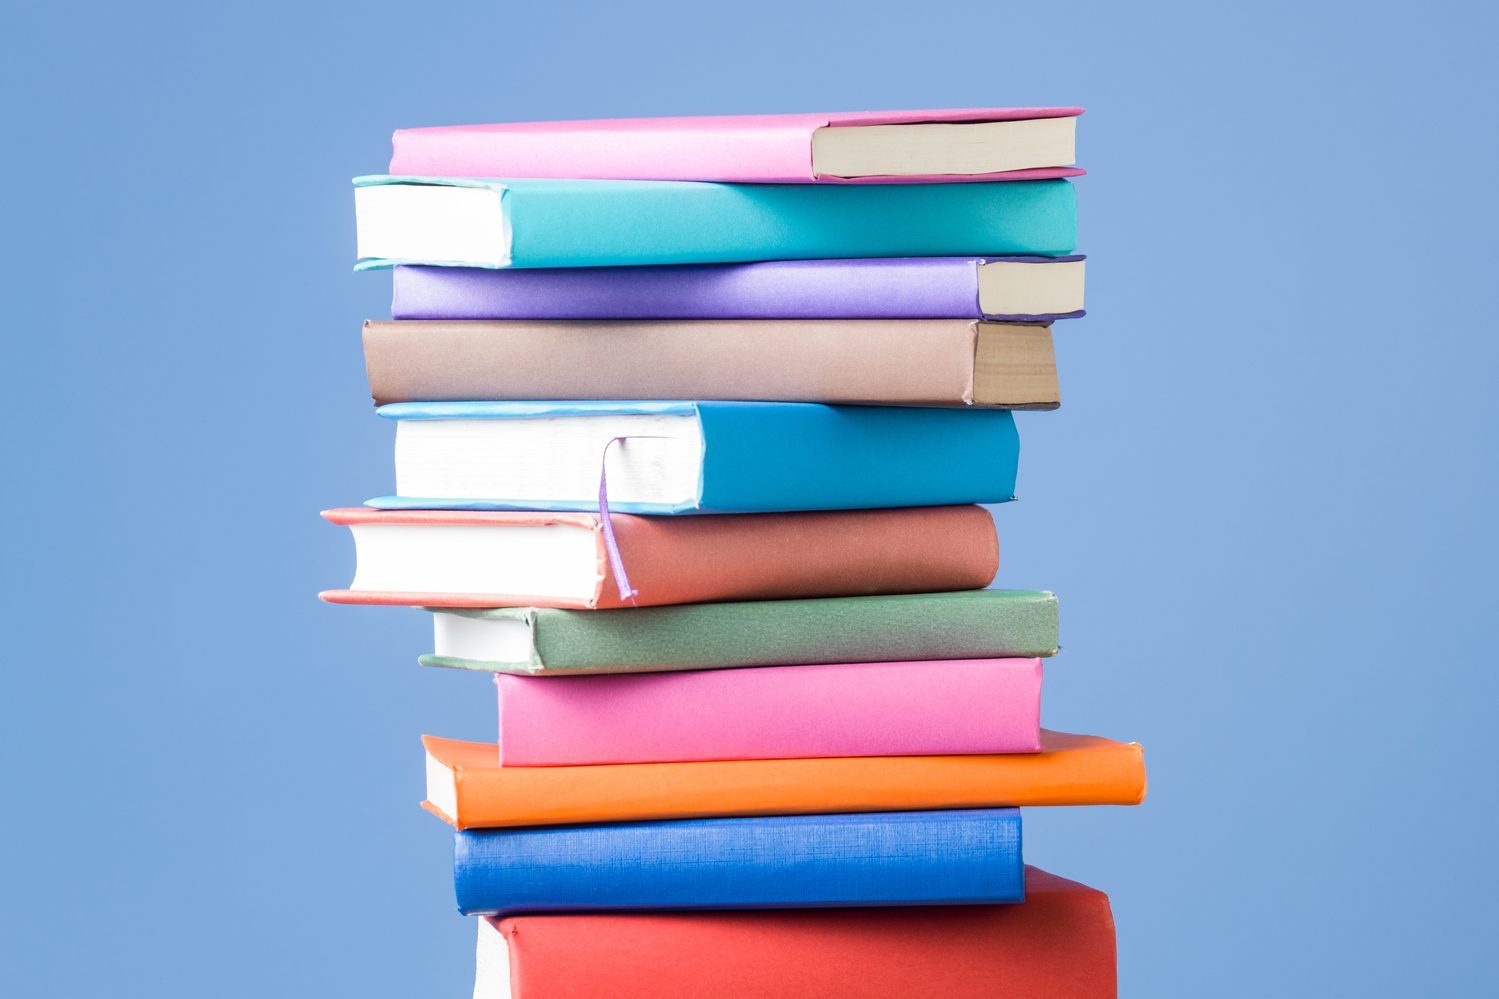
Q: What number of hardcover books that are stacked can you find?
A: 11